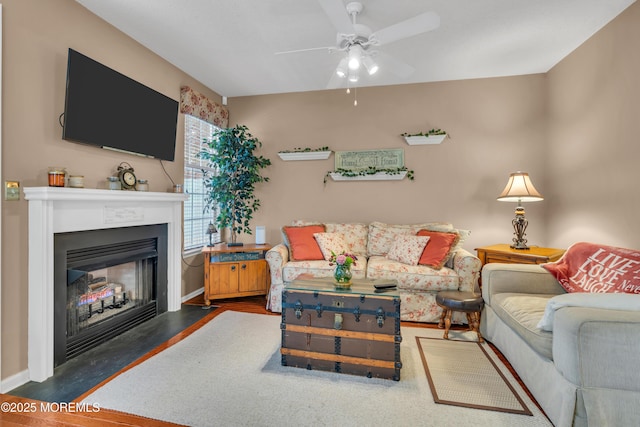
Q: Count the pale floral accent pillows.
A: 2